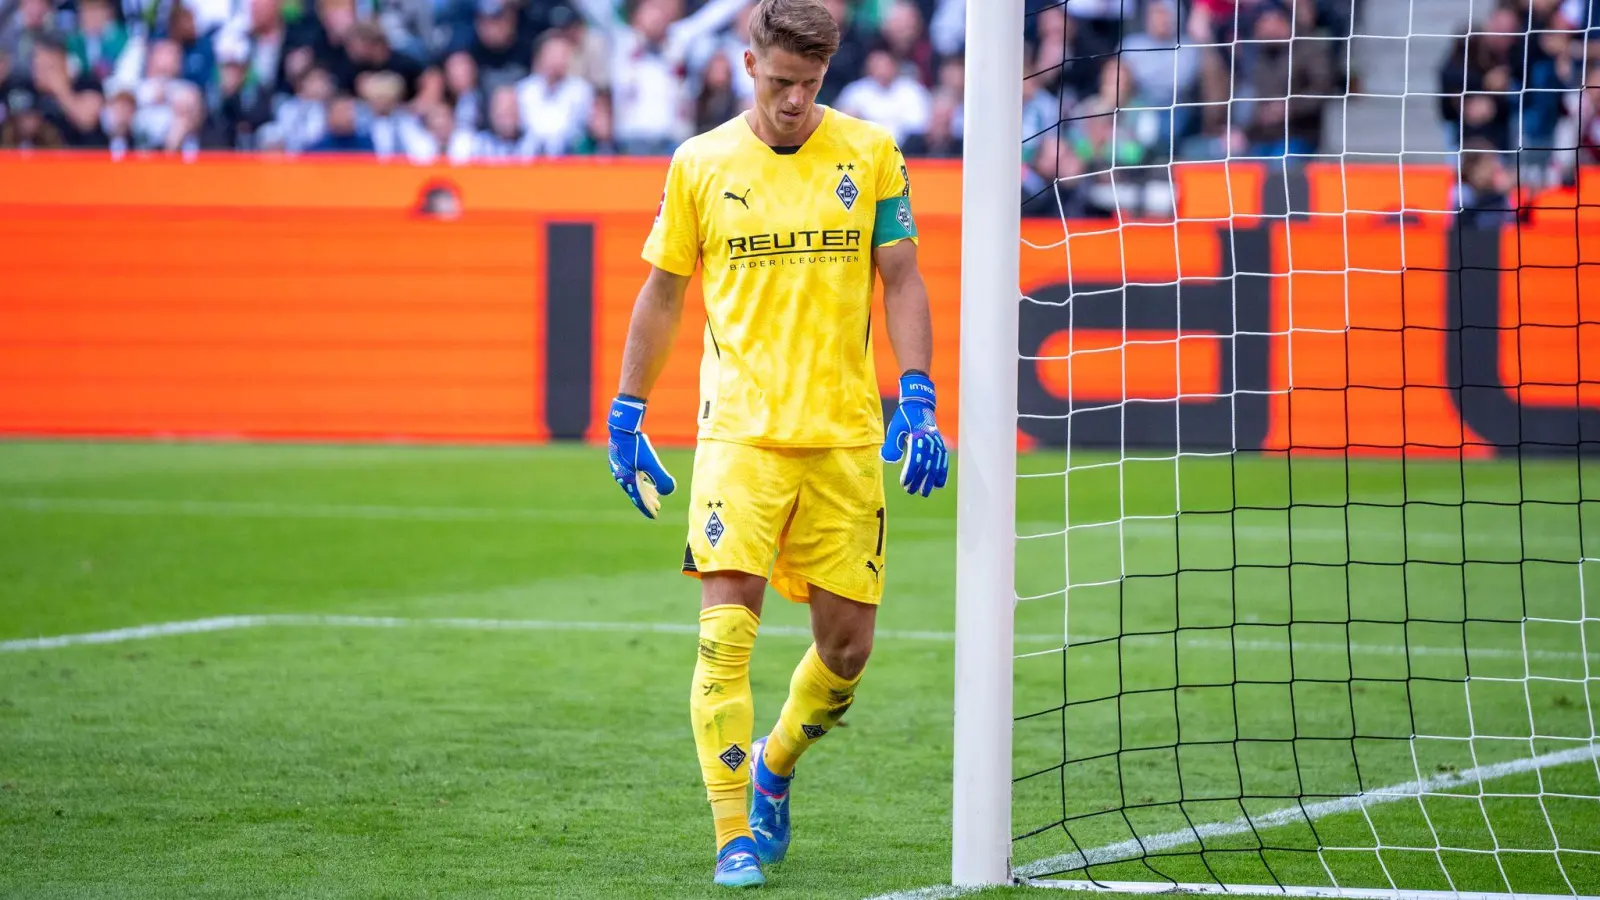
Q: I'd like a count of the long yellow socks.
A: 2